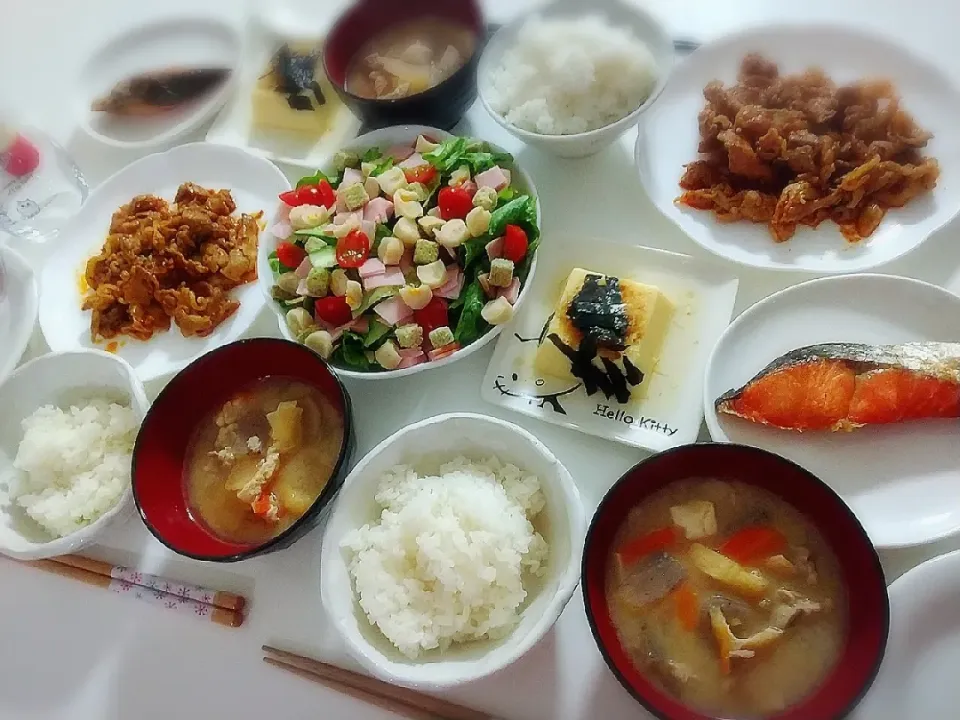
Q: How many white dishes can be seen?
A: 12